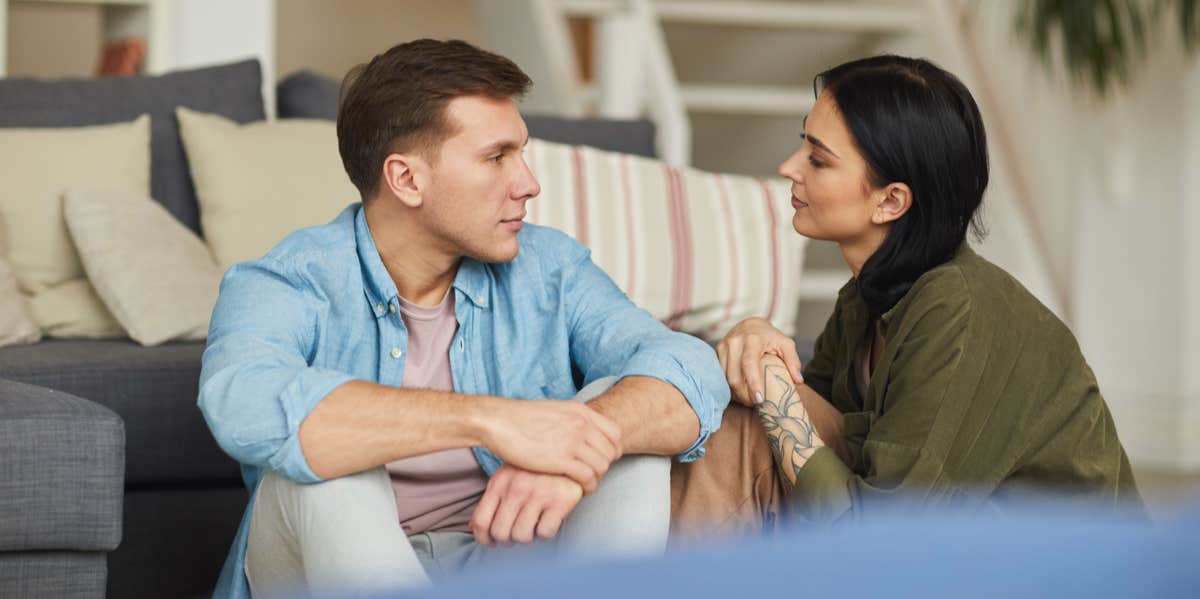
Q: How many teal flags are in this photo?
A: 0